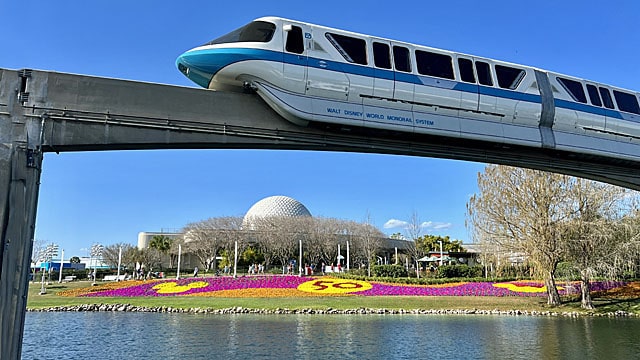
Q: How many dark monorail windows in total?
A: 13